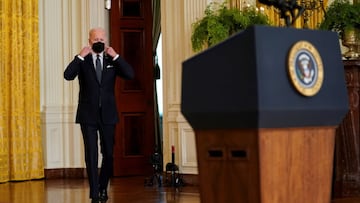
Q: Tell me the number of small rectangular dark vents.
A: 2